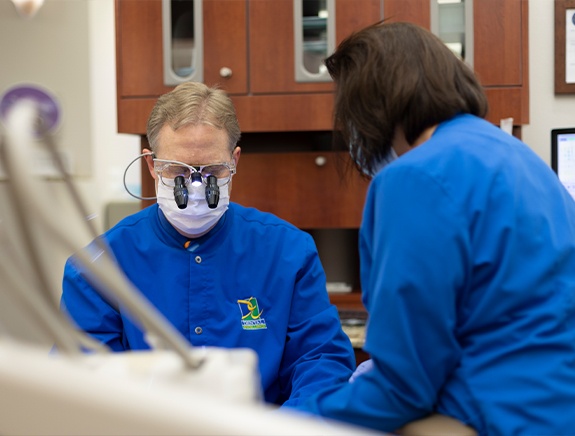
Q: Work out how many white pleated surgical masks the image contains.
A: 1